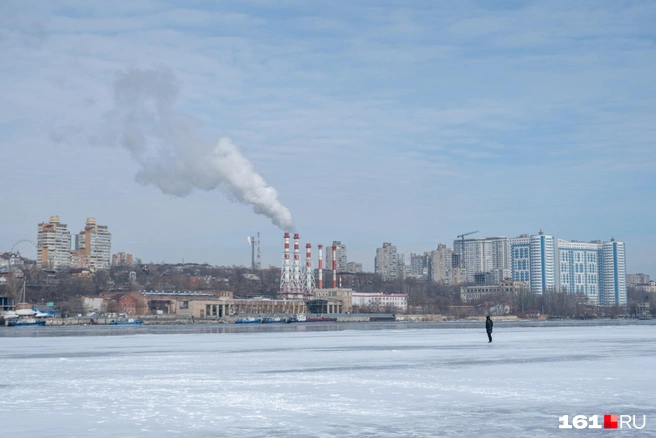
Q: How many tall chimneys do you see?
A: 5